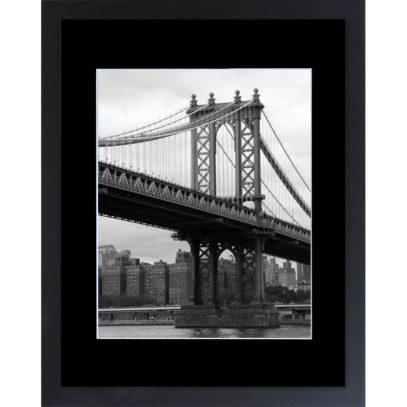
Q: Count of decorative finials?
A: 4